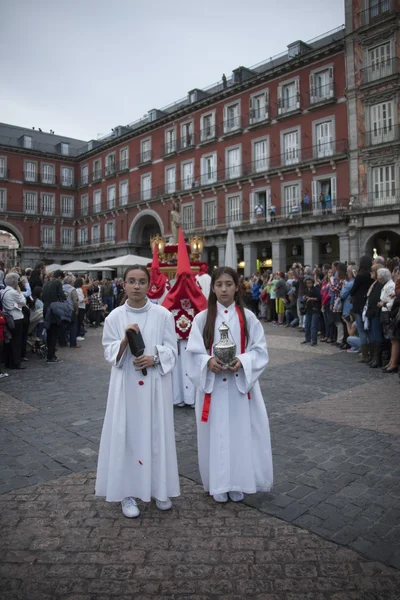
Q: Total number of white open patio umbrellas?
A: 3